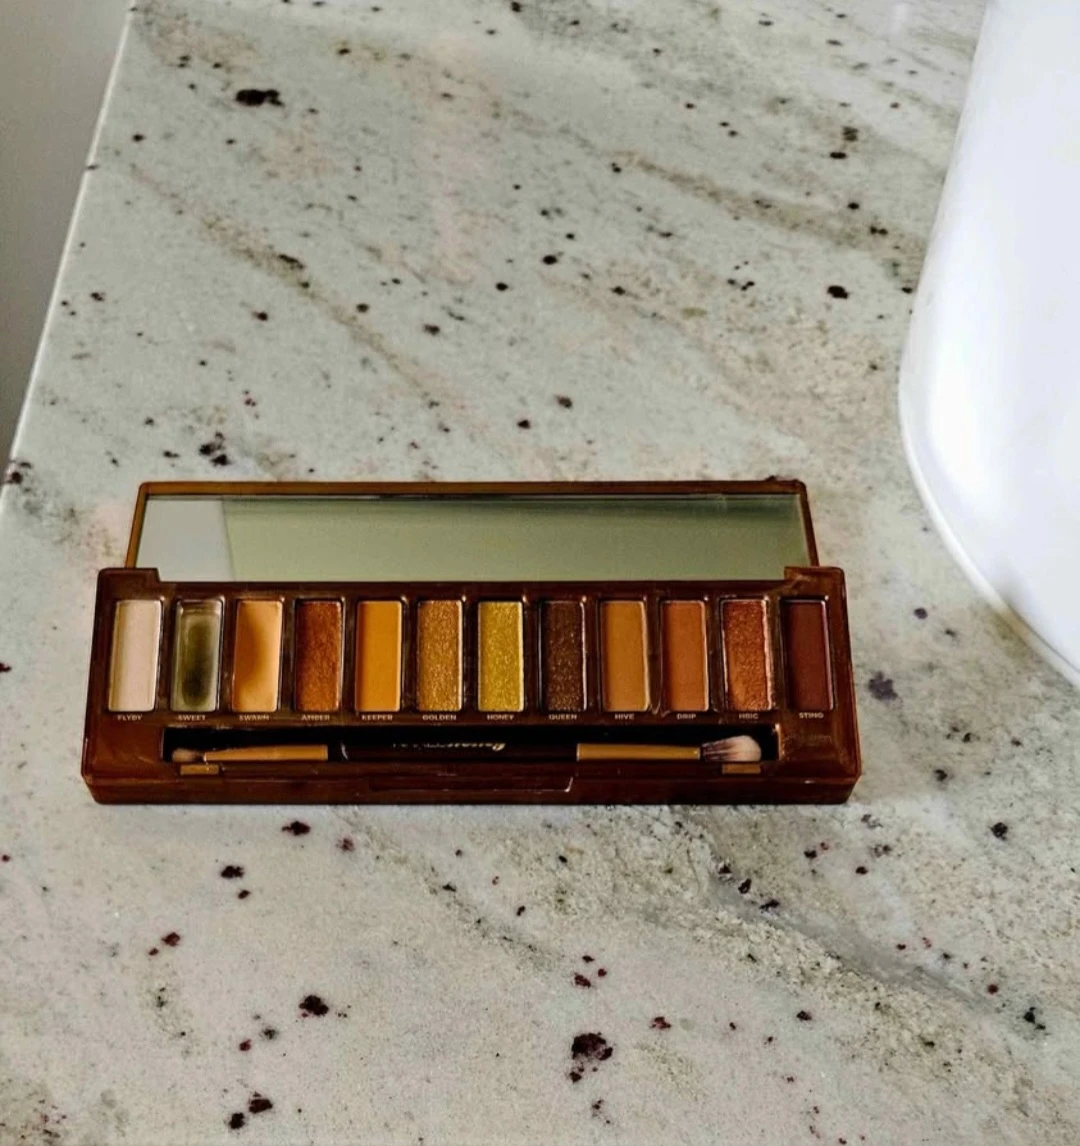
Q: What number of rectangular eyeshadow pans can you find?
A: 12